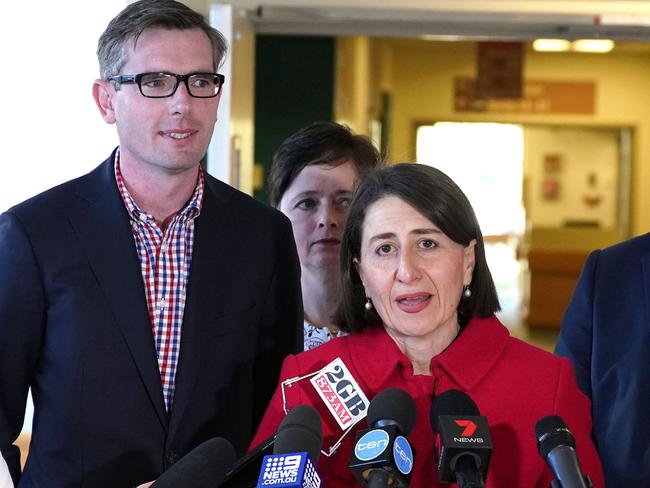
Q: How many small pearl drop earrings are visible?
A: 2